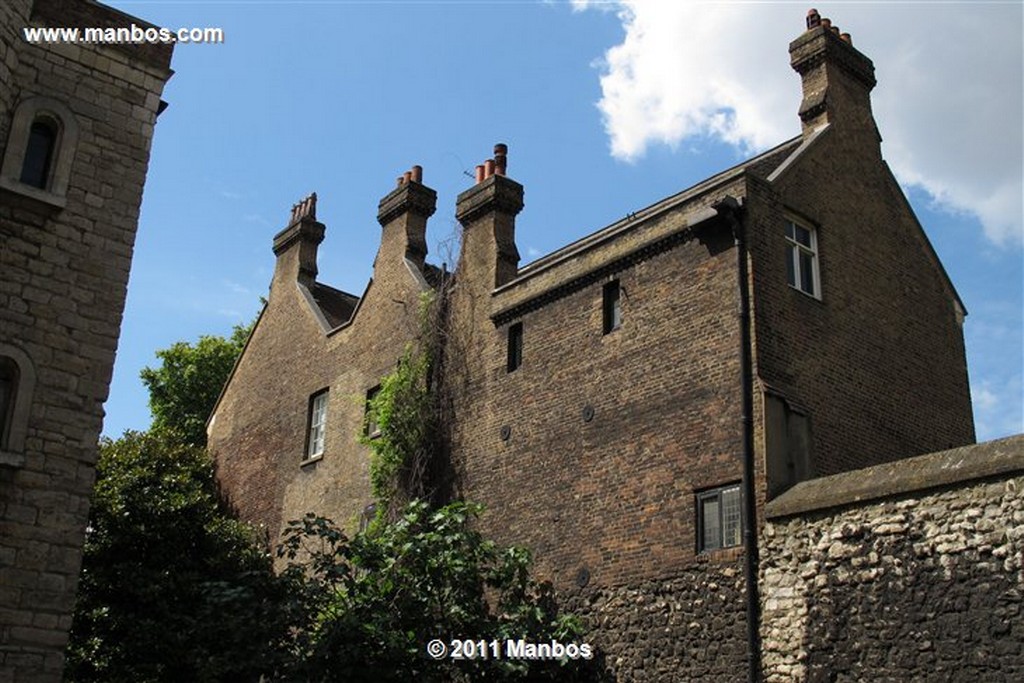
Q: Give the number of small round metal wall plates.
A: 3